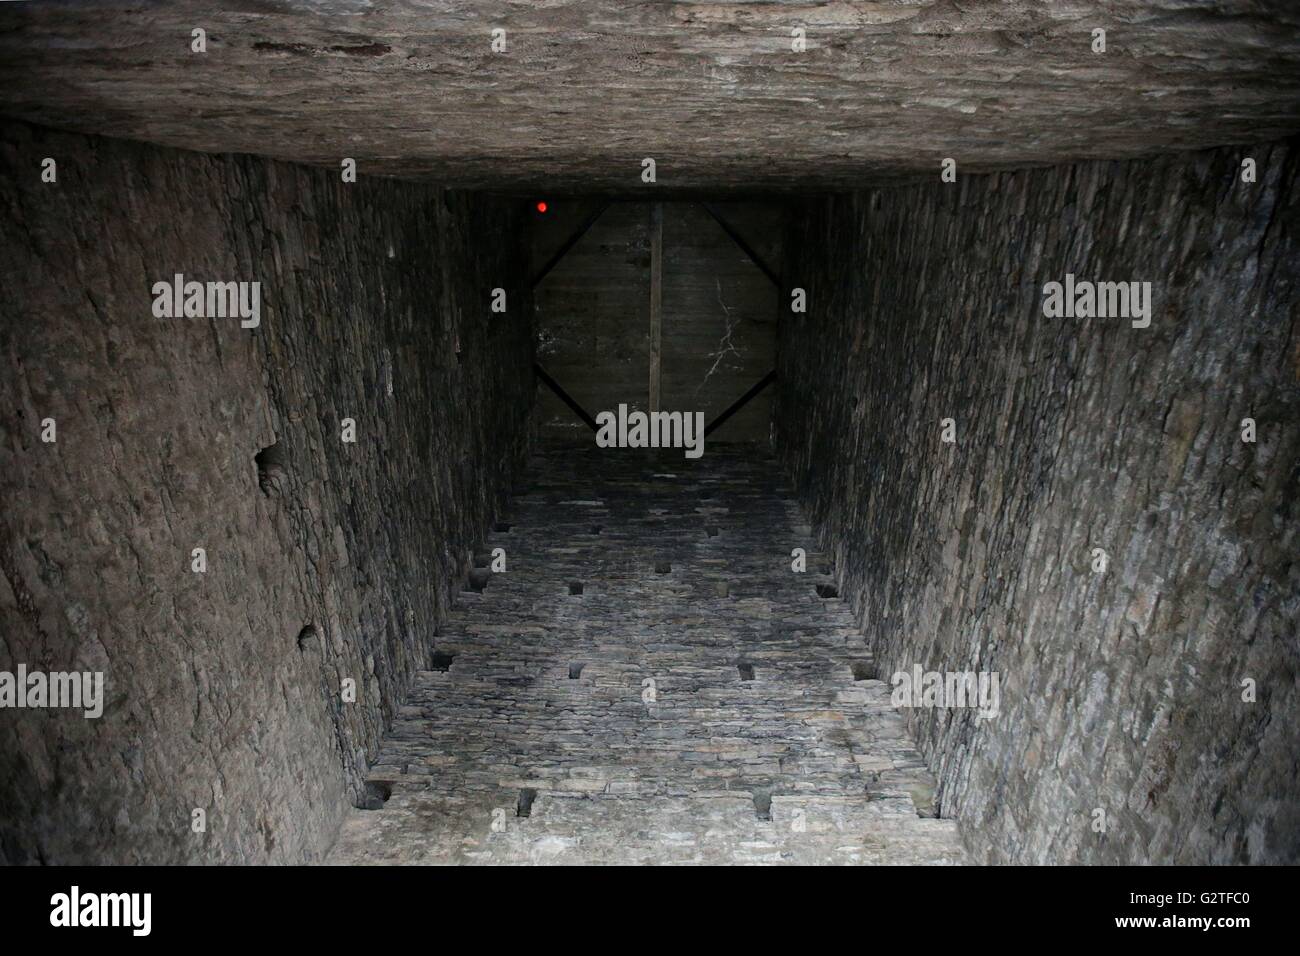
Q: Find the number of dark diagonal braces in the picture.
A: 4